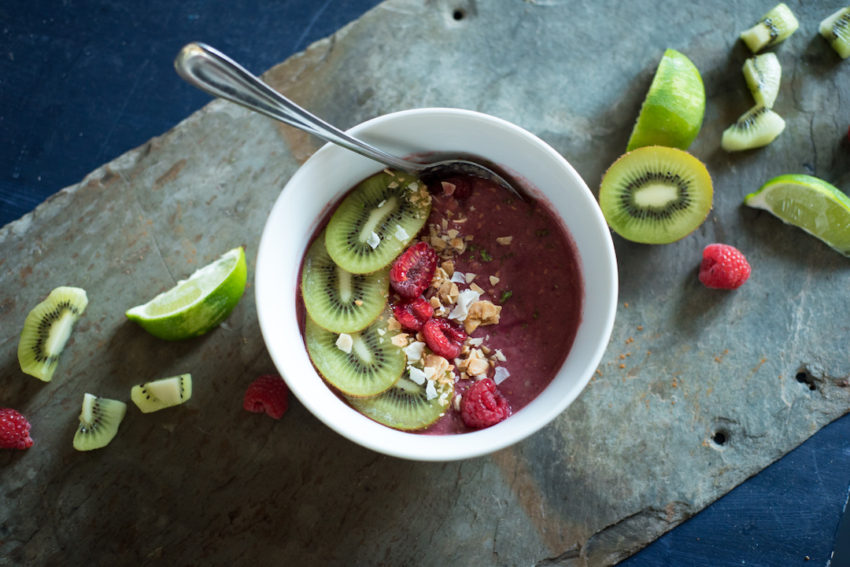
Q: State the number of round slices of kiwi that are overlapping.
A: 4